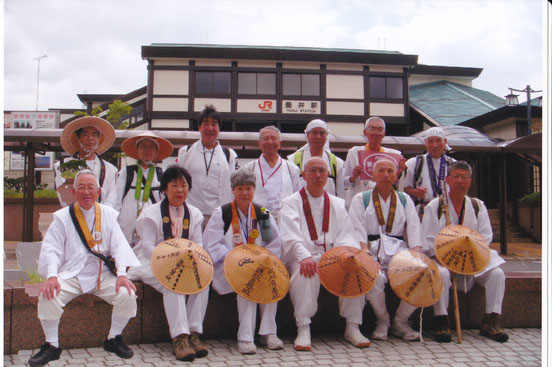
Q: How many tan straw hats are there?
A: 7